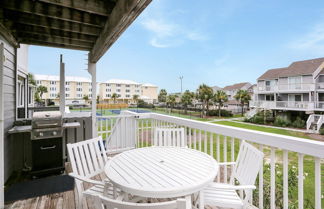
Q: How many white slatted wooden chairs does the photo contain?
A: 4